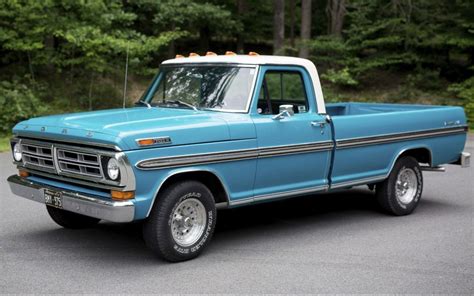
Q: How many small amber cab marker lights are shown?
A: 5